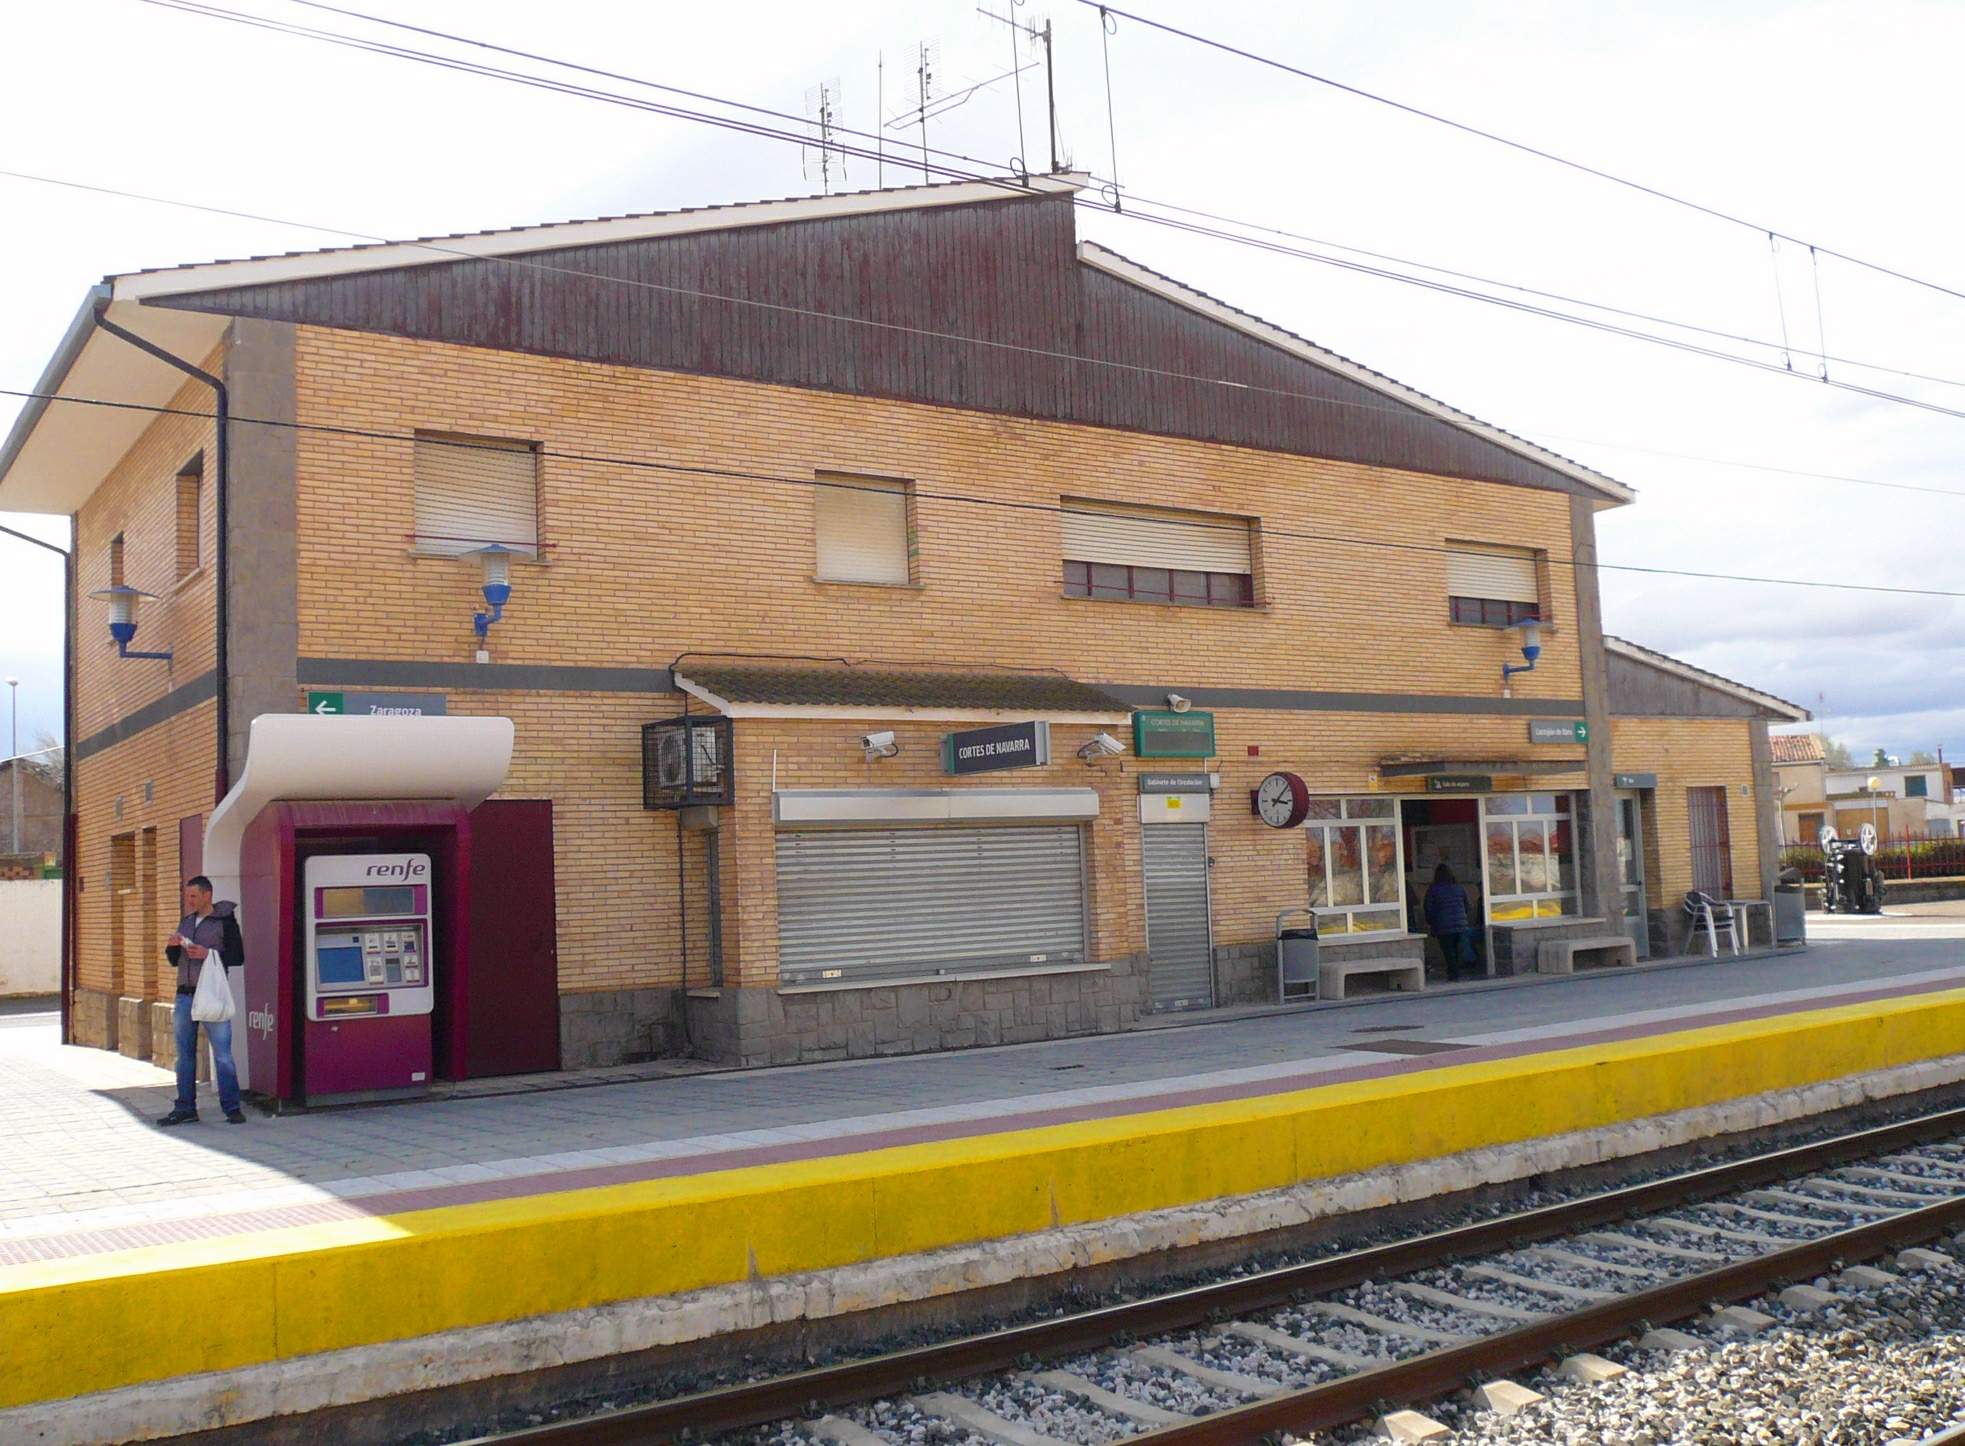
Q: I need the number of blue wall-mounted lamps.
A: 3